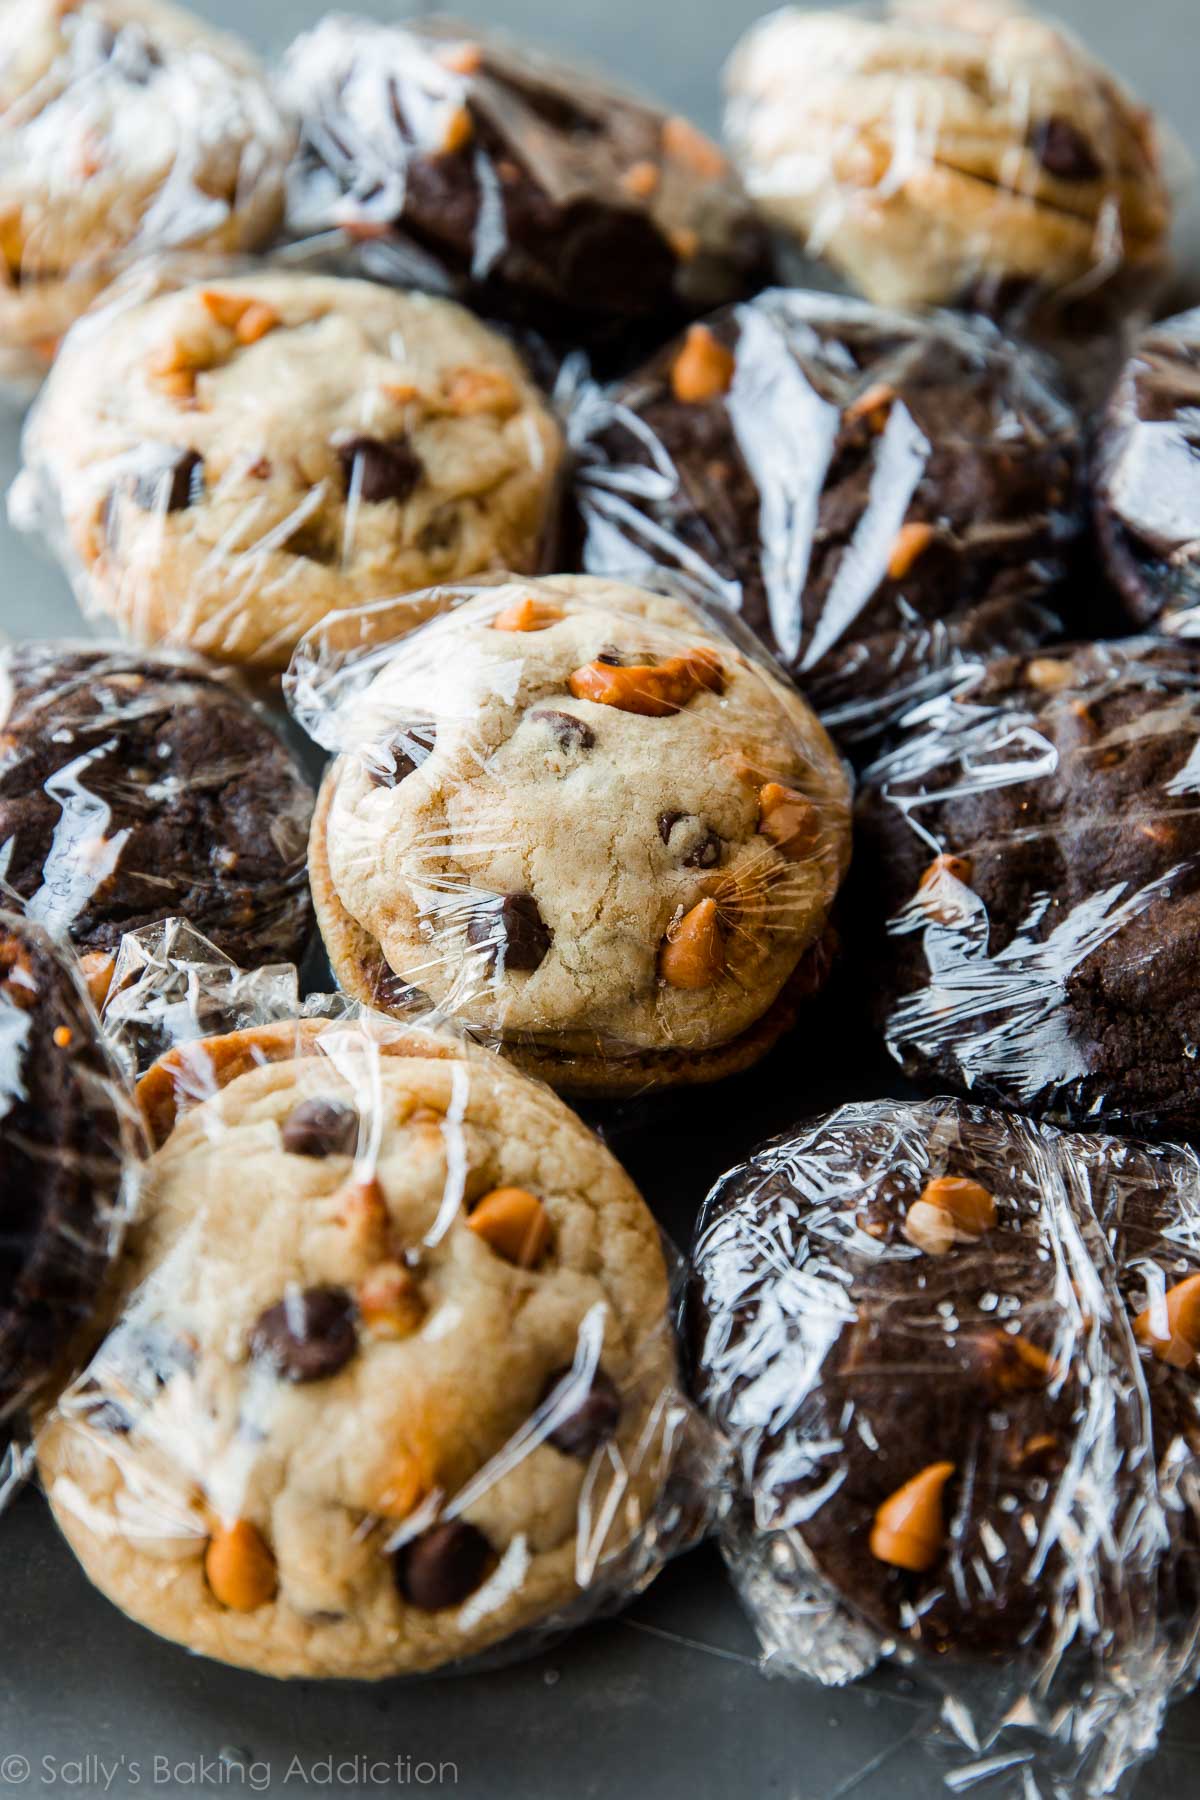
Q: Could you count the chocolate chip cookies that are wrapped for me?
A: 5